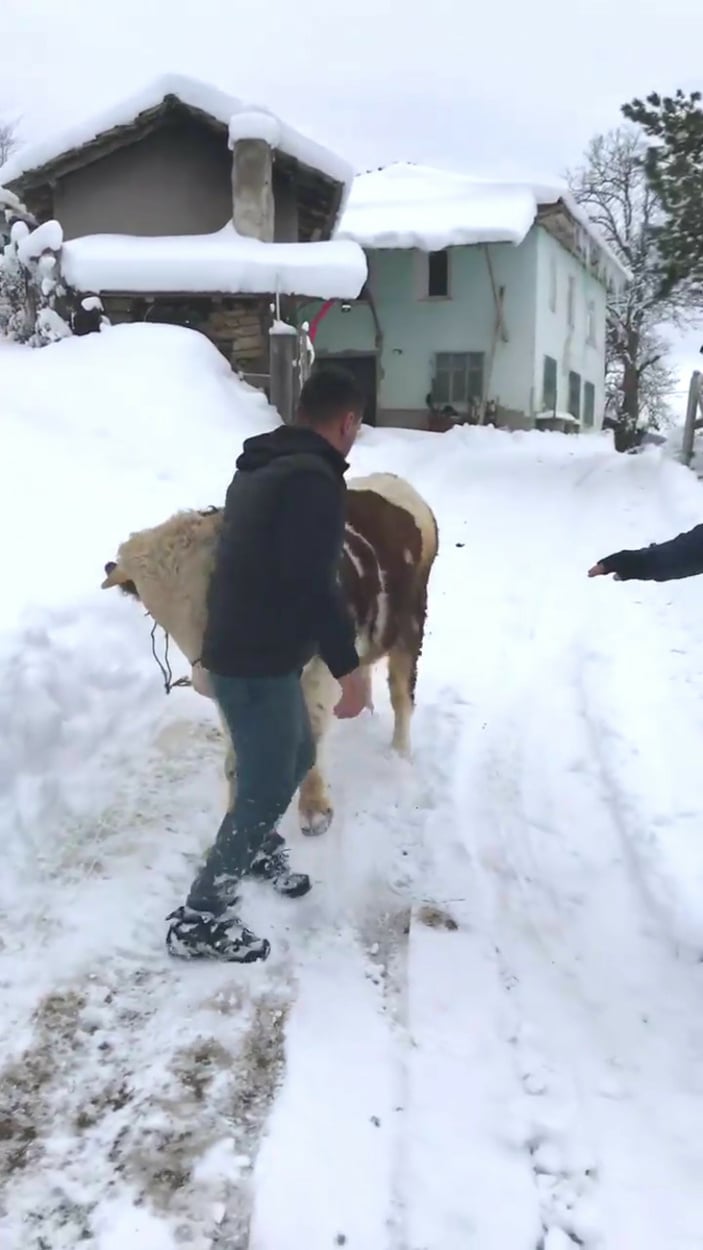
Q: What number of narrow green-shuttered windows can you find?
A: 3